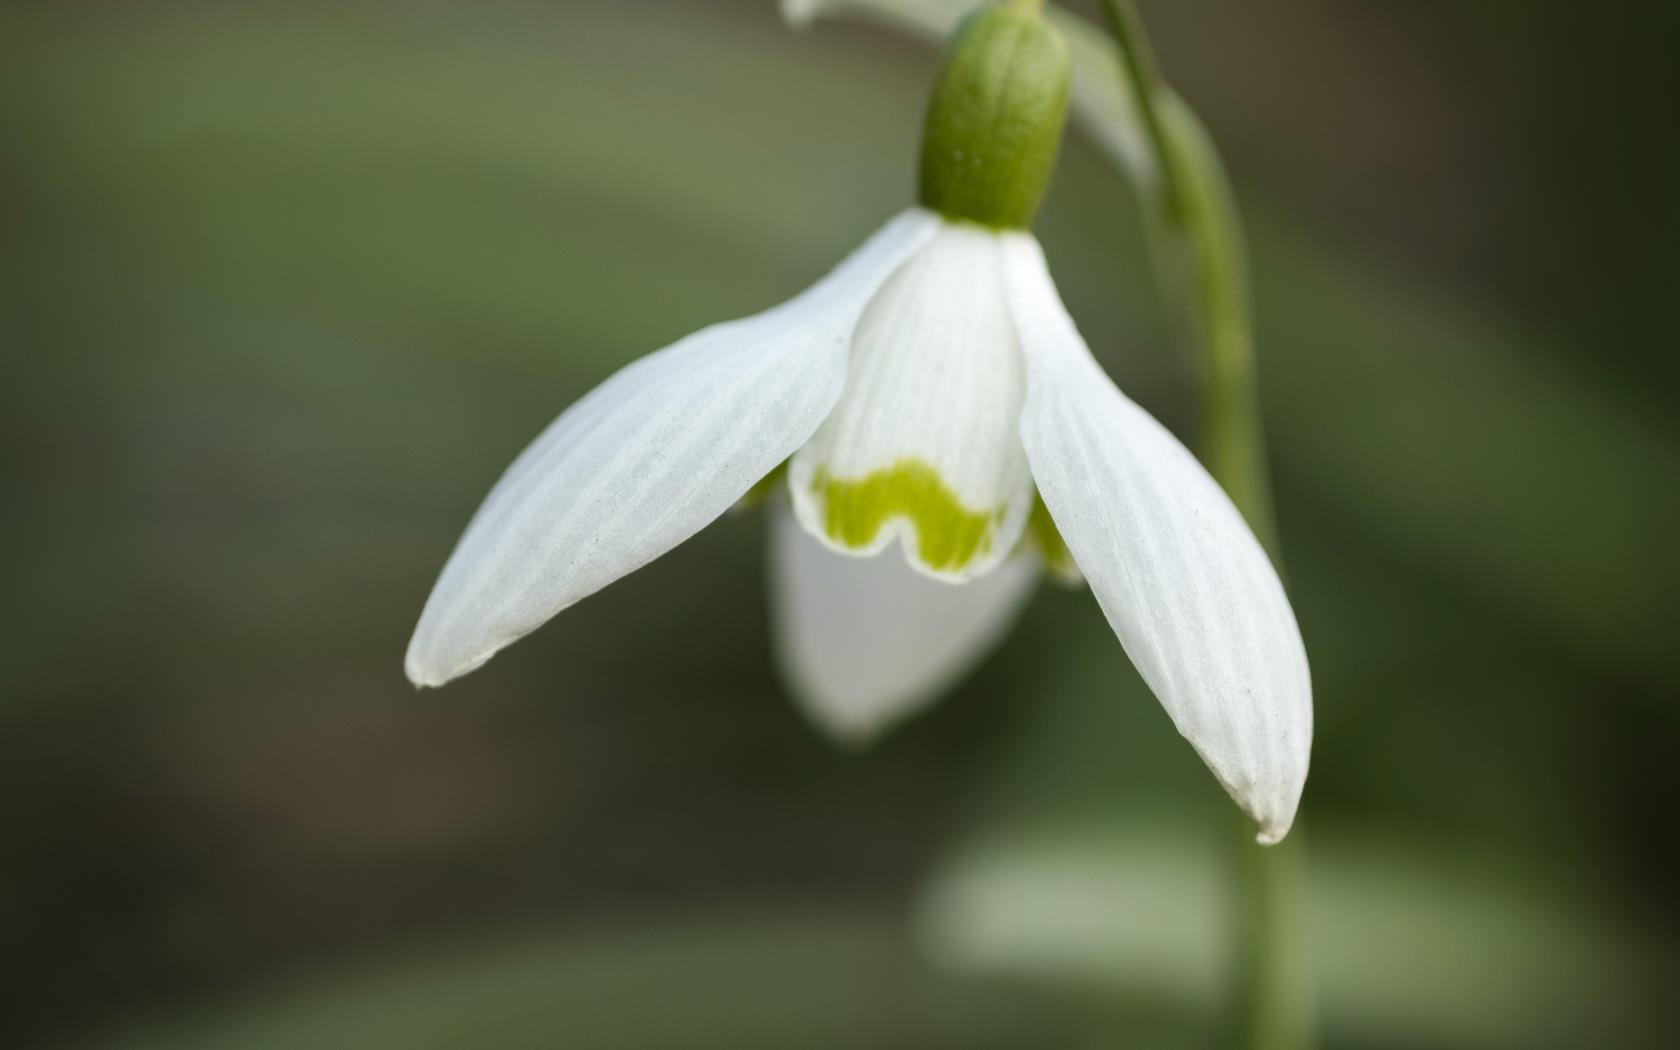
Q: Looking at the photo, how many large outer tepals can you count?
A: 3